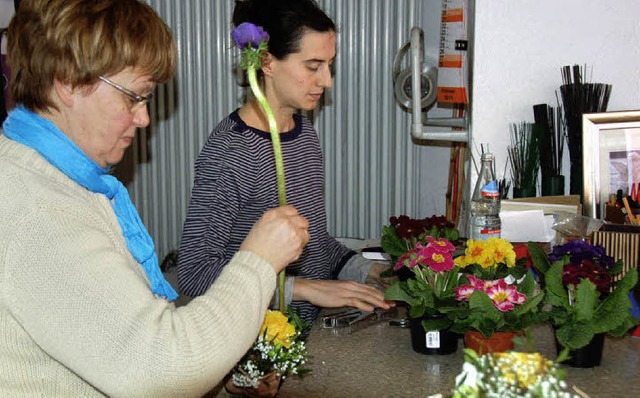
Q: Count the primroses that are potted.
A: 6